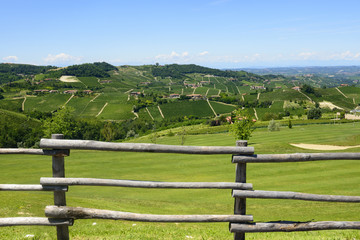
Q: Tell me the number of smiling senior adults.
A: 0